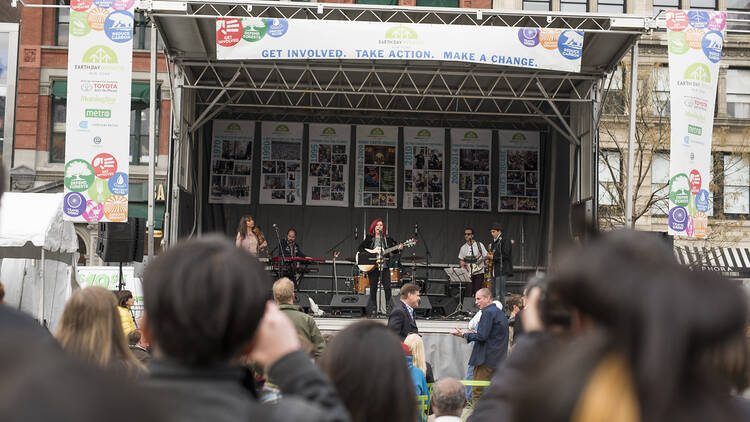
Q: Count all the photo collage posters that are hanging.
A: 7